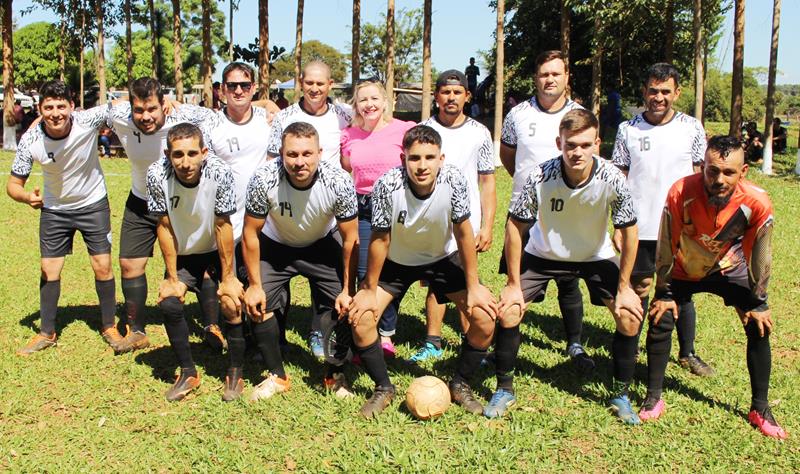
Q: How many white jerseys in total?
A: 11